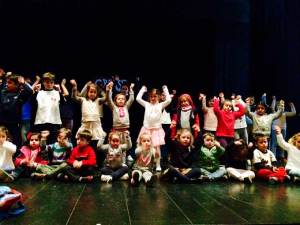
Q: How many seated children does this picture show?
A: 11